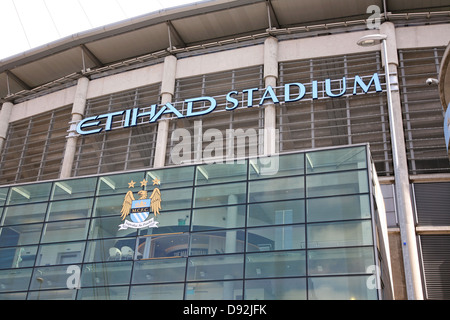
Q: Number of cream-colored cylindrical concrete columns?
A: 5